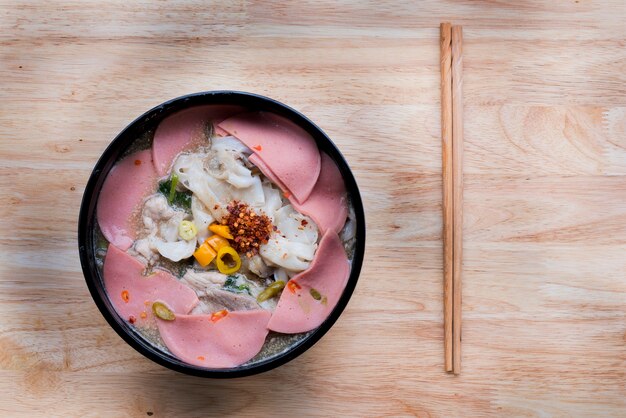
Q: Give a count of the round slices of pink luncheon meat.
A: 7